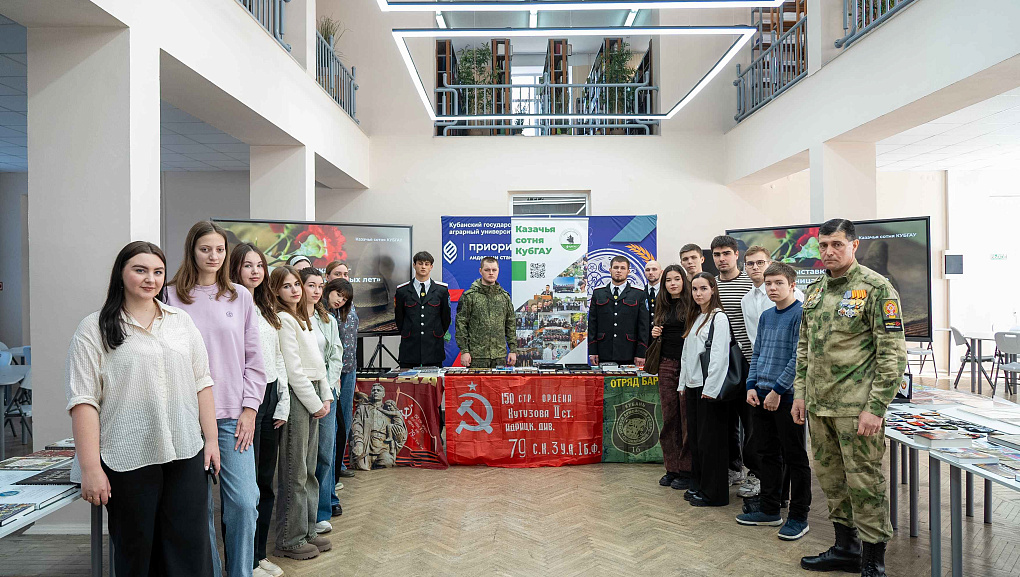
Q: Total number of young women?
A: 10